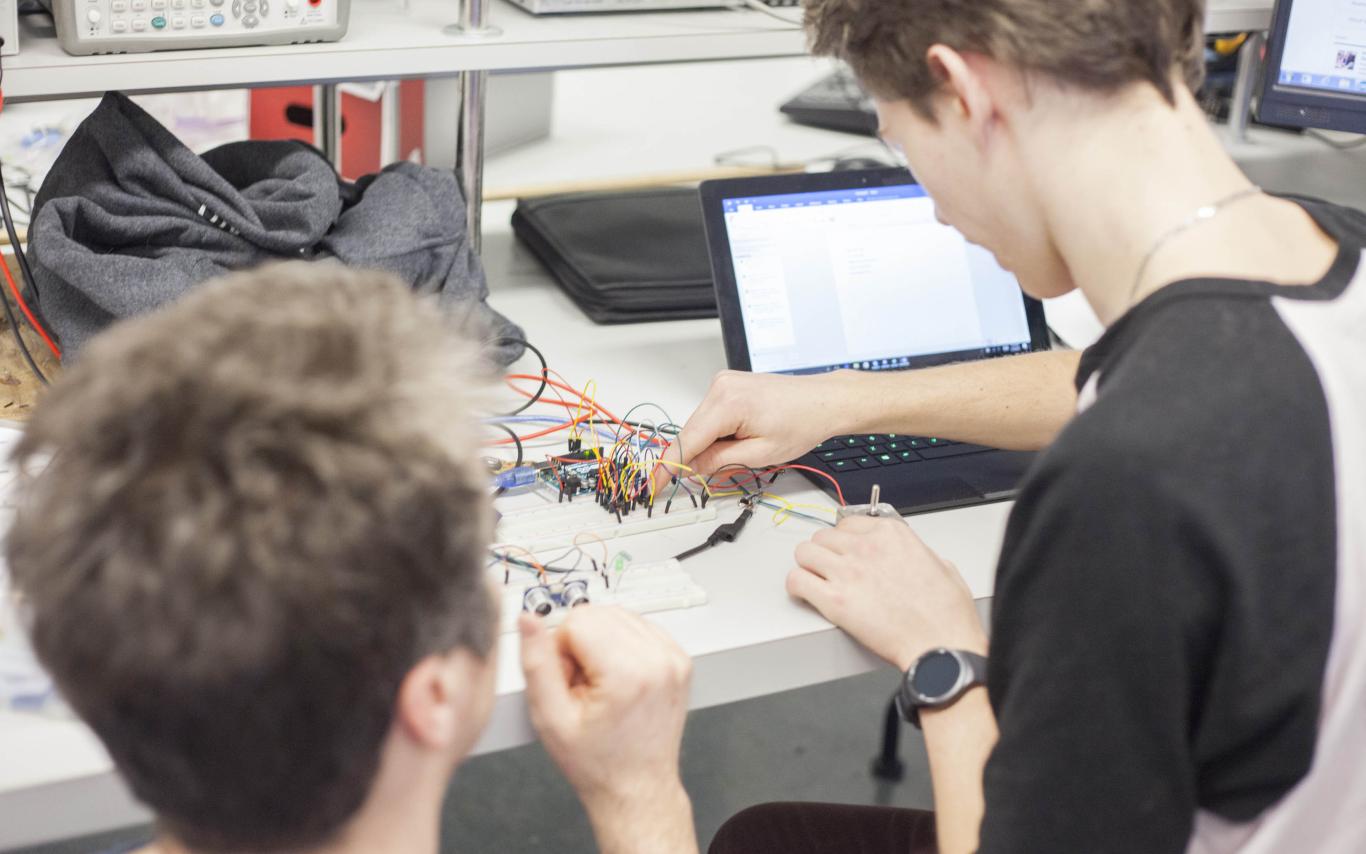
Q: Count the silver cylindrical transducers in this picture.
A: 2